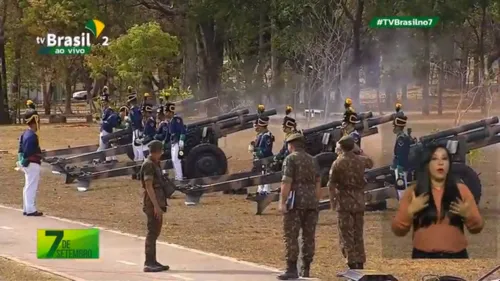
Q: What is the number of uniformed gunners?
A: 11